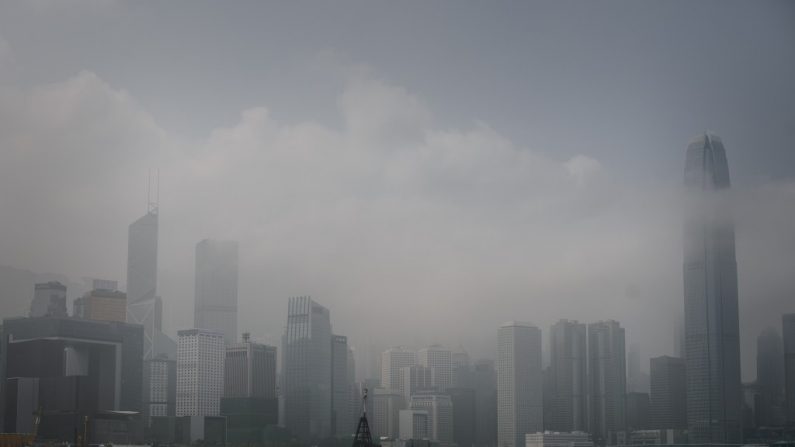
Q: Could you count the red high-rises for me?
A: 0